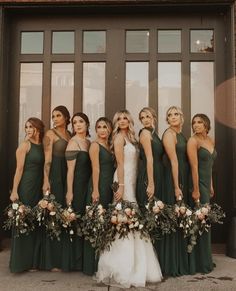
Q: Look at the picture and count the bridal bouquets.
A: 8